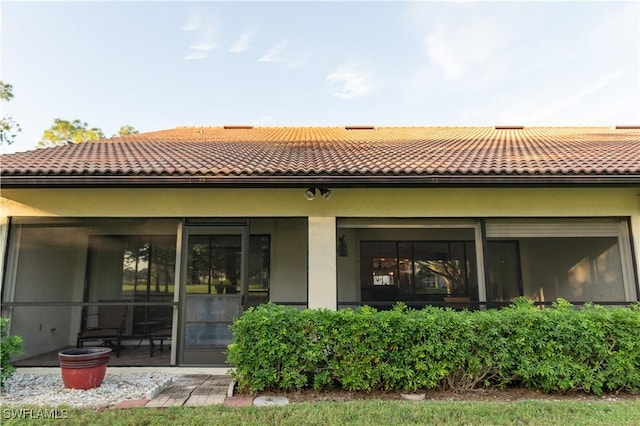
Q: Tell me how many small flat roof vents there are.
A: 4